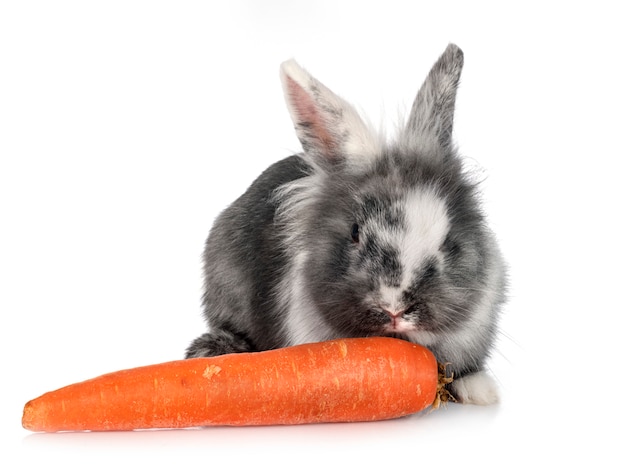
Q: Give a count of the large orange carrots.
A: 1